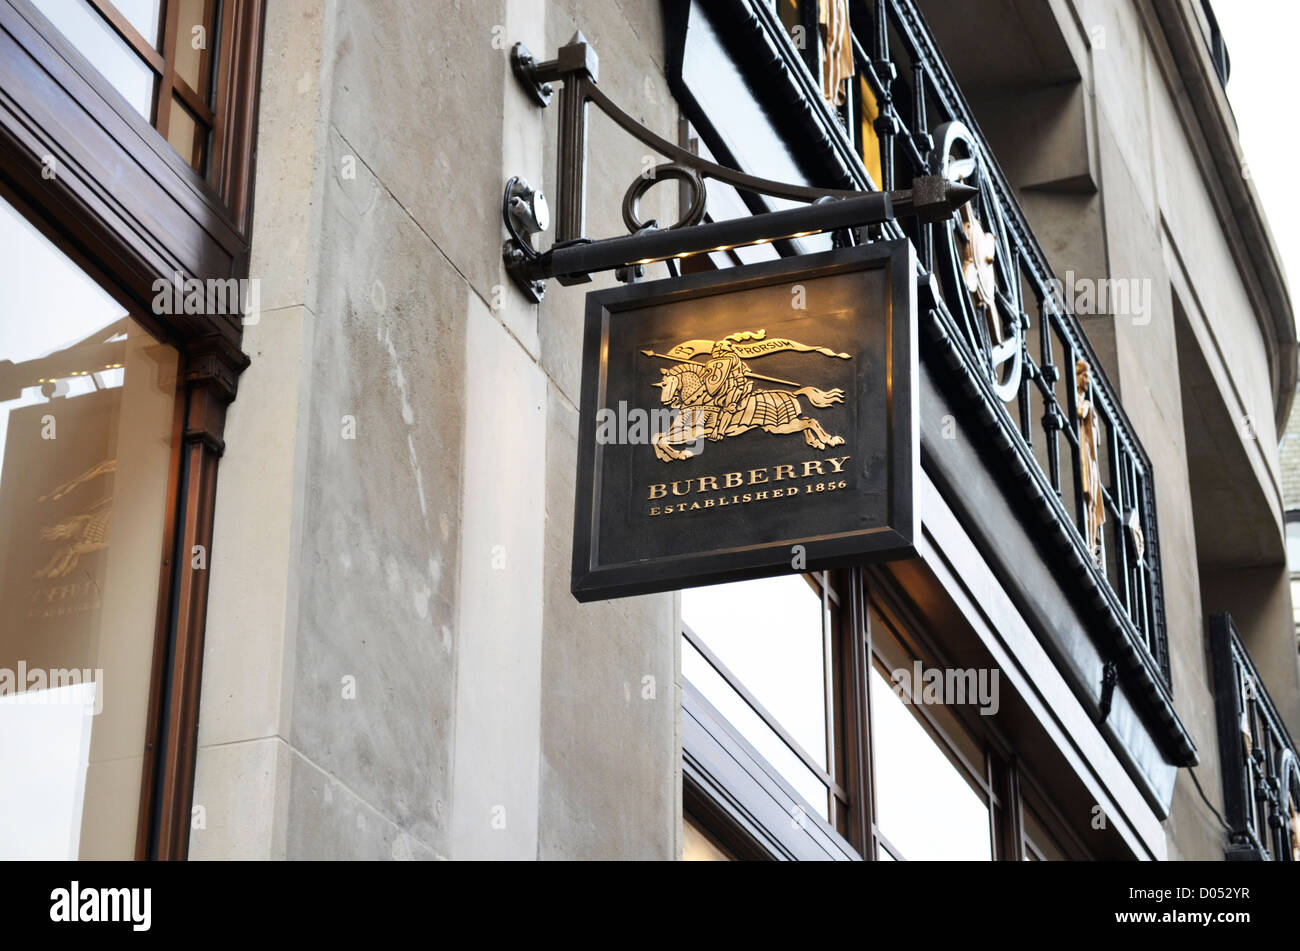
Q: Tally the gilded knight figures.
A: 1